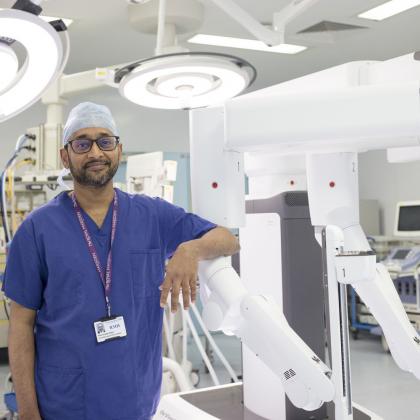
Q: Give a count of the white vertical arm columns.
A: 2